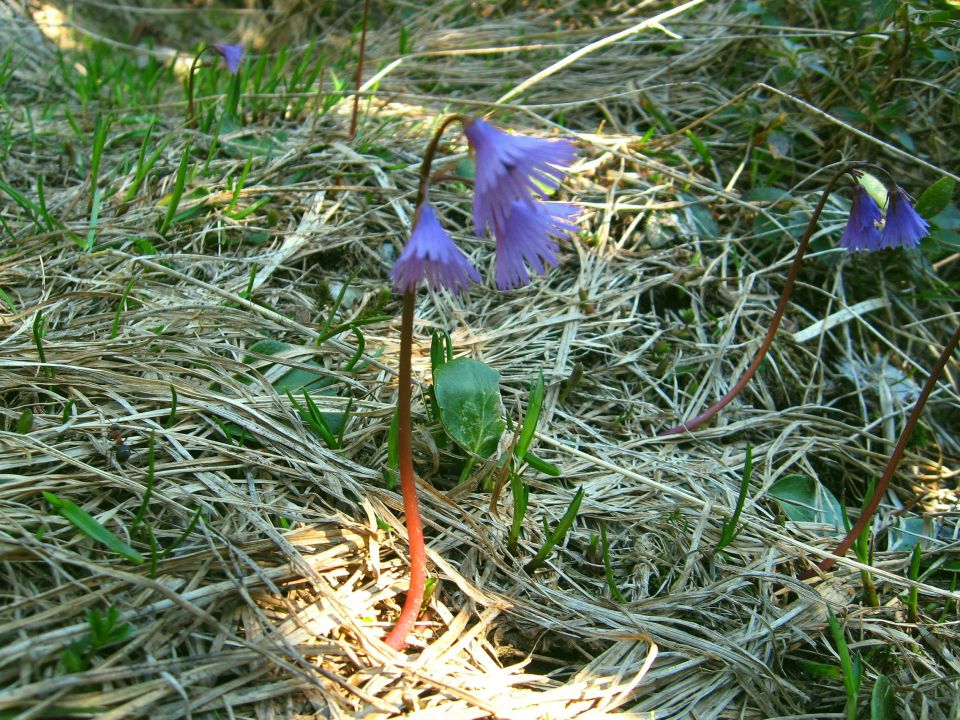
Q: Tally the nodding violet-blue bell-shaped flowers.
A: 6